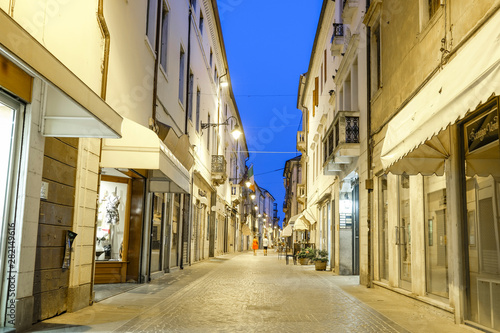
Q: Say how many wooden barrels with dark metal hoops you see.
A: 0